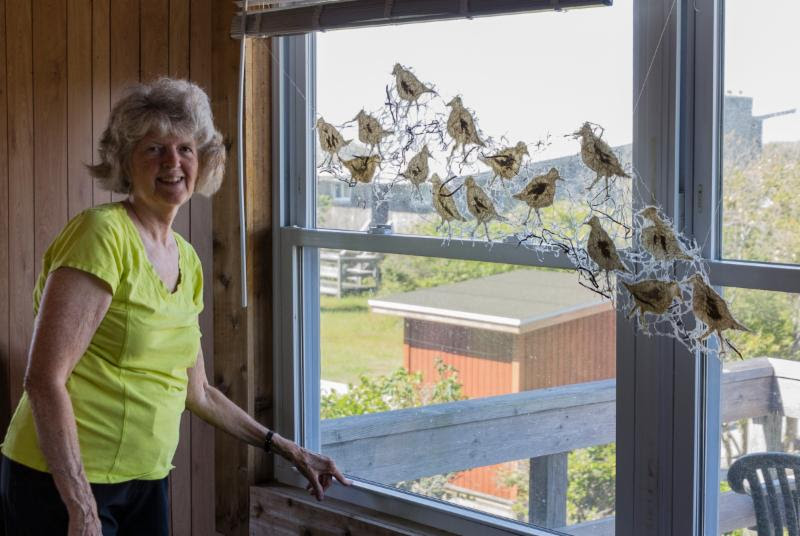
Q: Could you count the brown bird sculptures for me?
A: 15